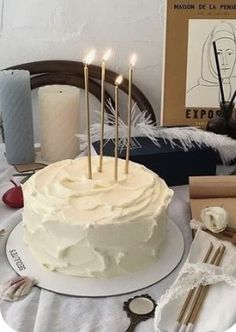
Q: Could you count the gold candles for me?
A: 7